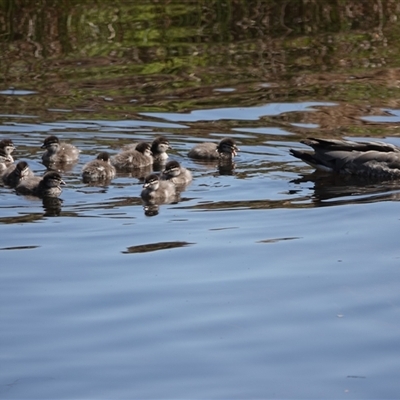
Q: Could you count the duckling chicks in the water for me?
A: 10